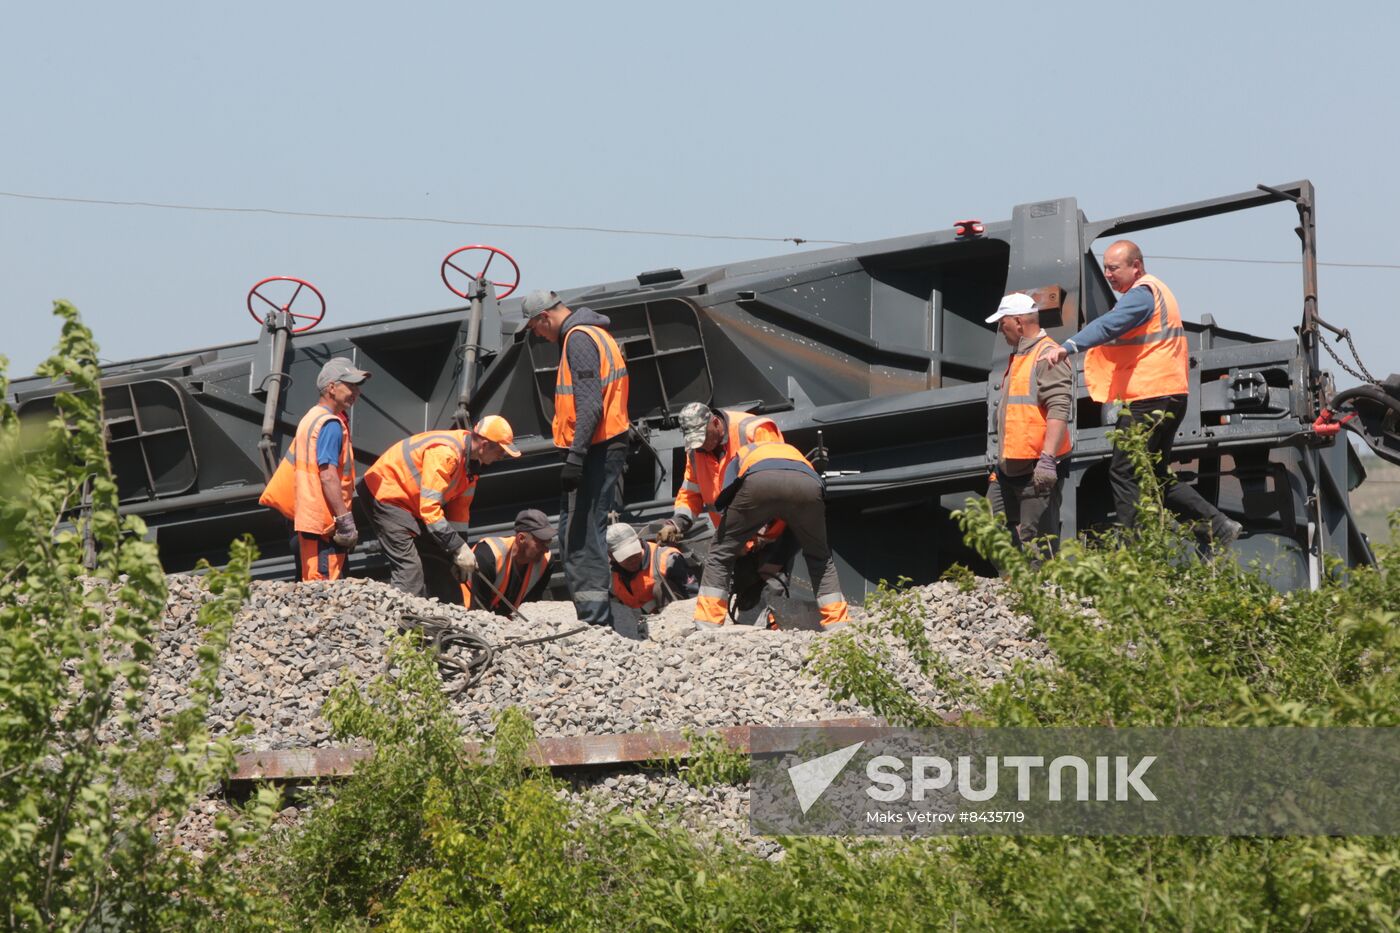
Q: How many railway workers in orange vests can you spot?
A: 9